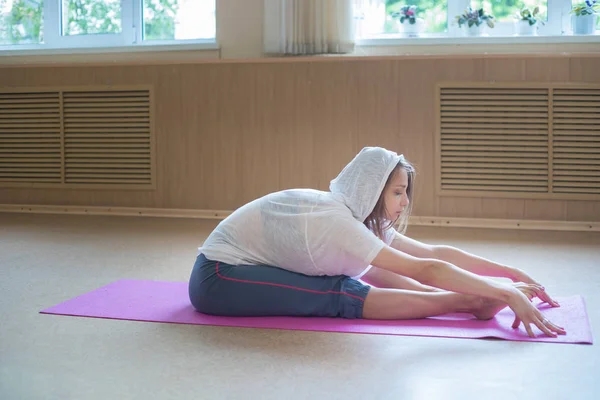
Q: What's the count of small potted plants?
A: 4